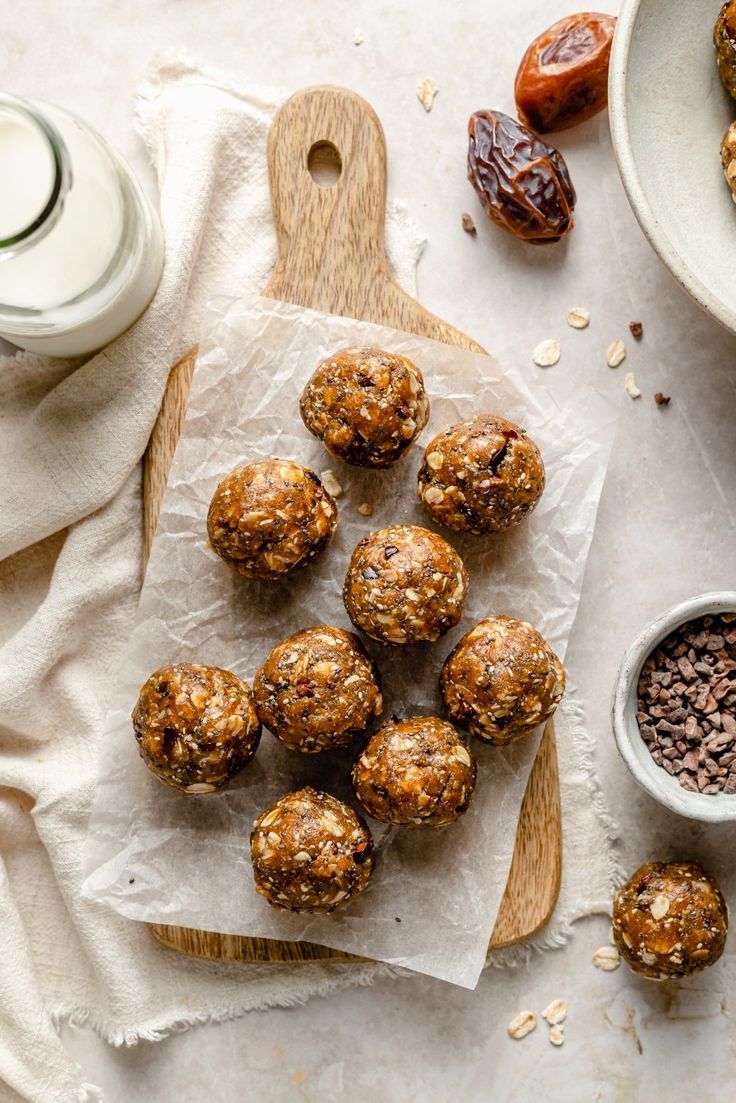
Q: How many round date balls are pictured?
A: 12